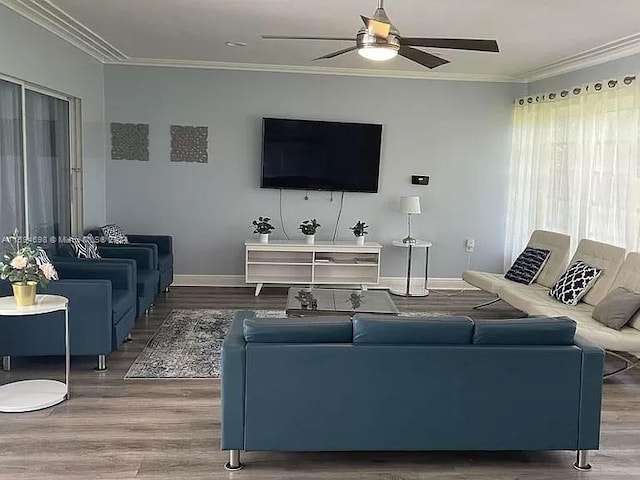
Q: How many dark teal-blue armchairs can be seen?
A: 3